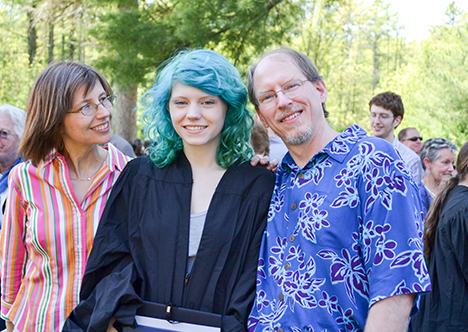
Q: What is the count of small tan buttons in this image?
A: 6